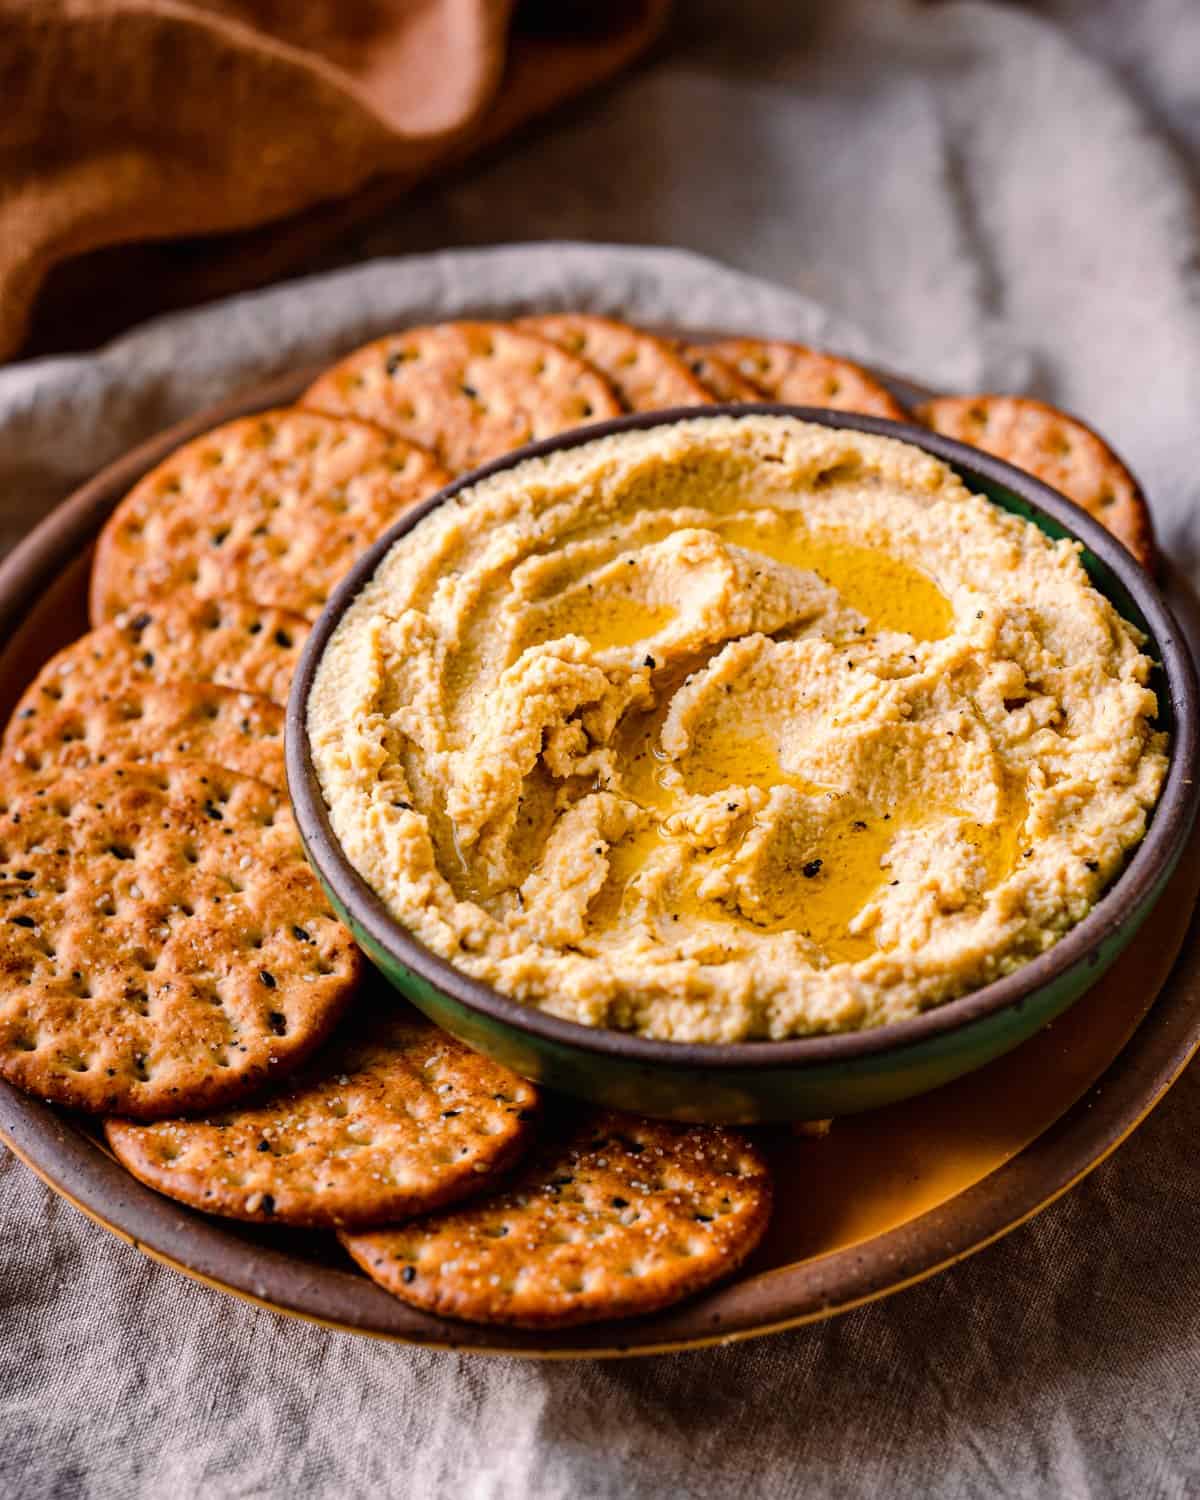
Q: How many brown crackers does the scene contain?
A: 11